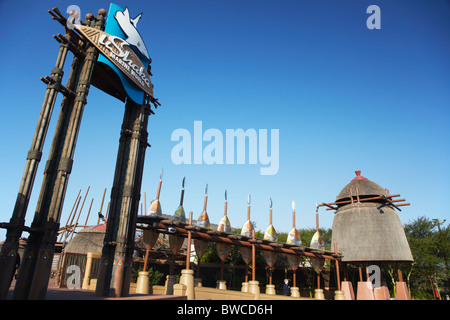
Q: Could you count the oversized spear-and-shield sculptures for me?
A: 8